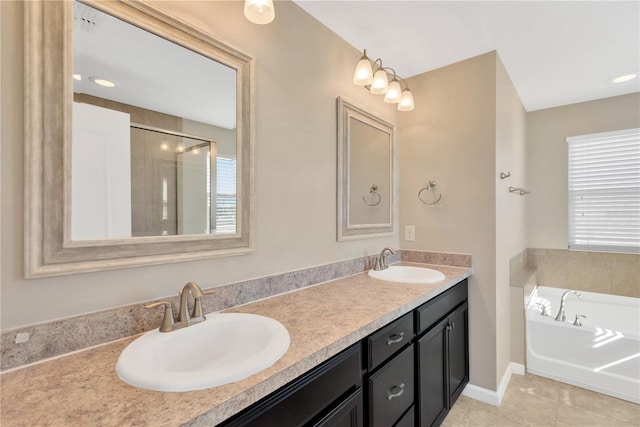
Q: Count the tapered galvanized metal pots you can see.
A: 0